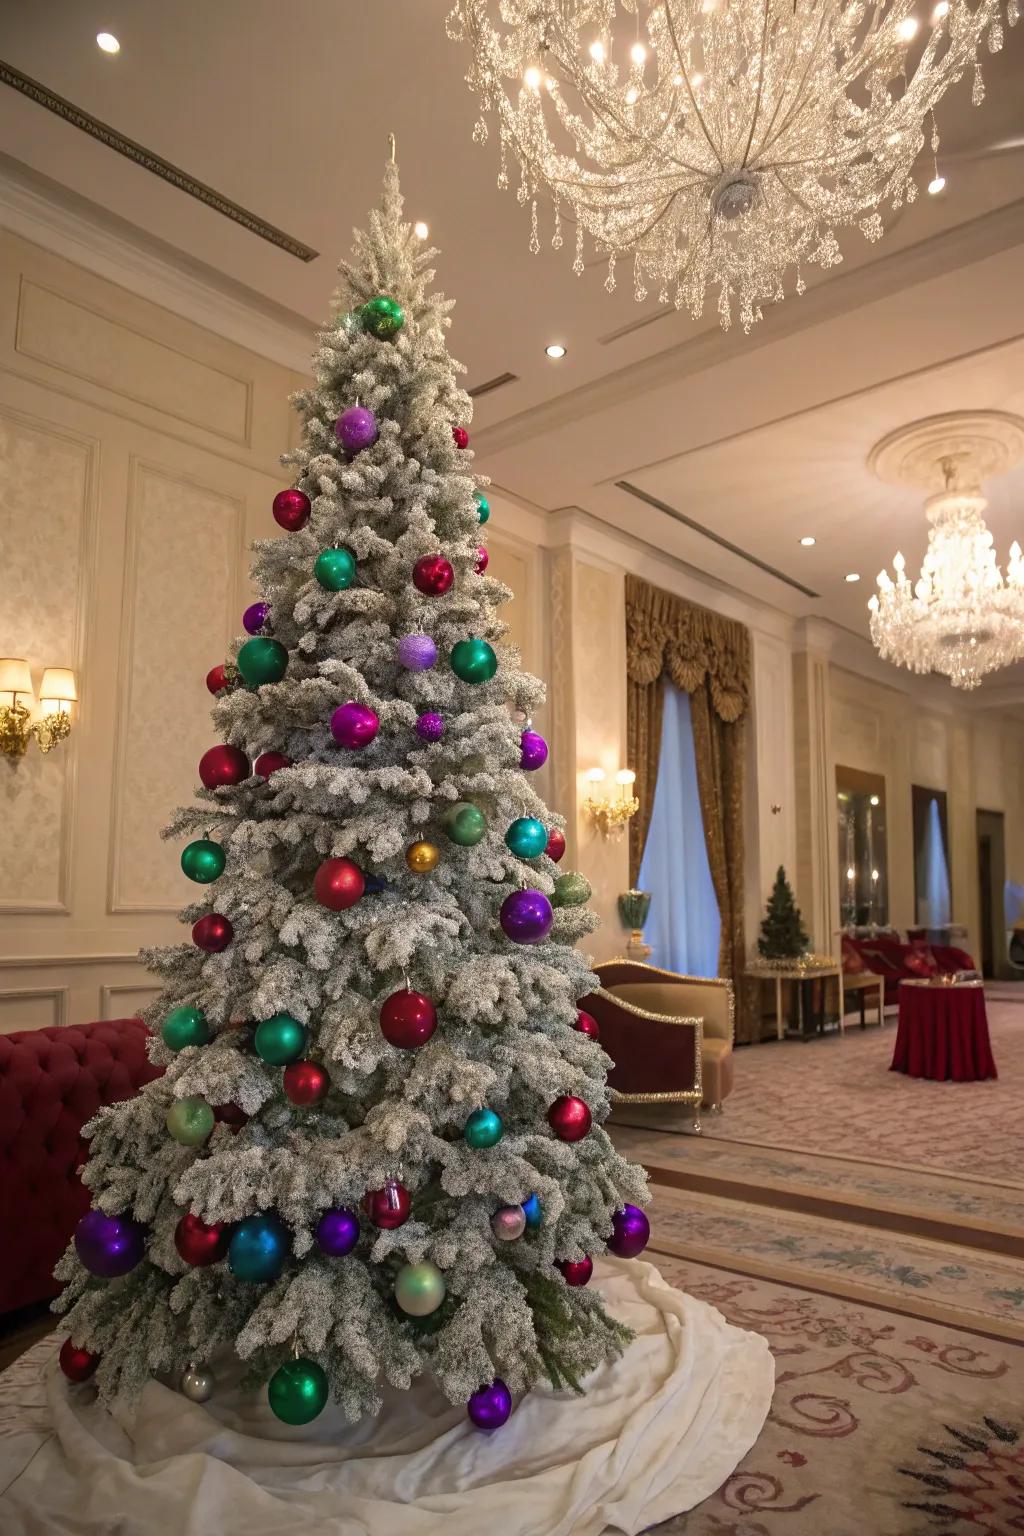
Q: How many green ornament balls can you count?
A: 13